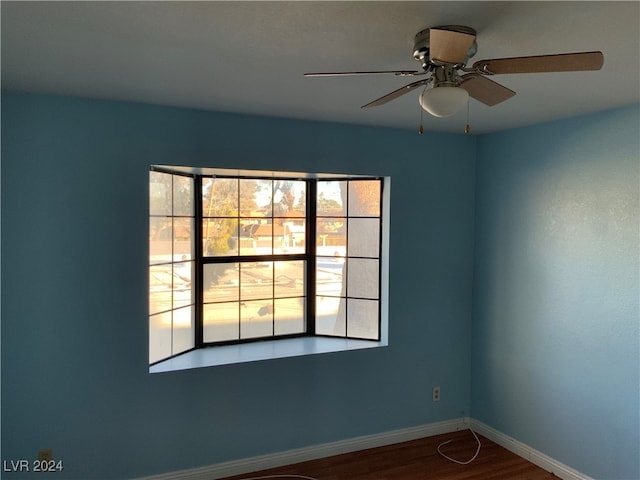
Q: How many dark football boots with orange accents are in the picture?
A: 0